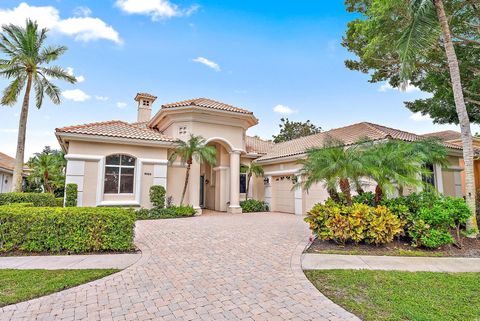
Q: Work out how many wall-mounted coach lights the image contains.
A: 3